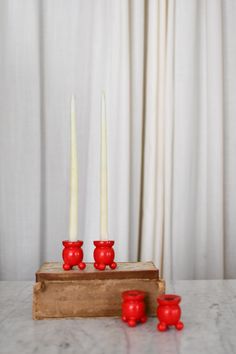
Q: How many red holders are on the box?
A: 2